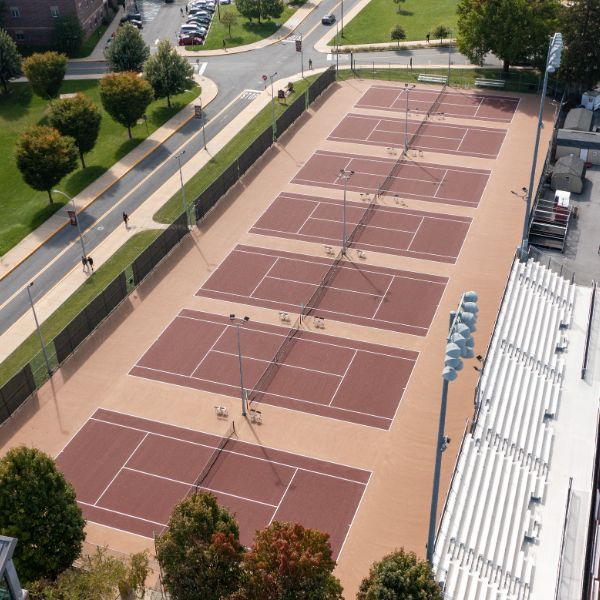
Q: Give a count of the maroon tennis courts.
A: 7